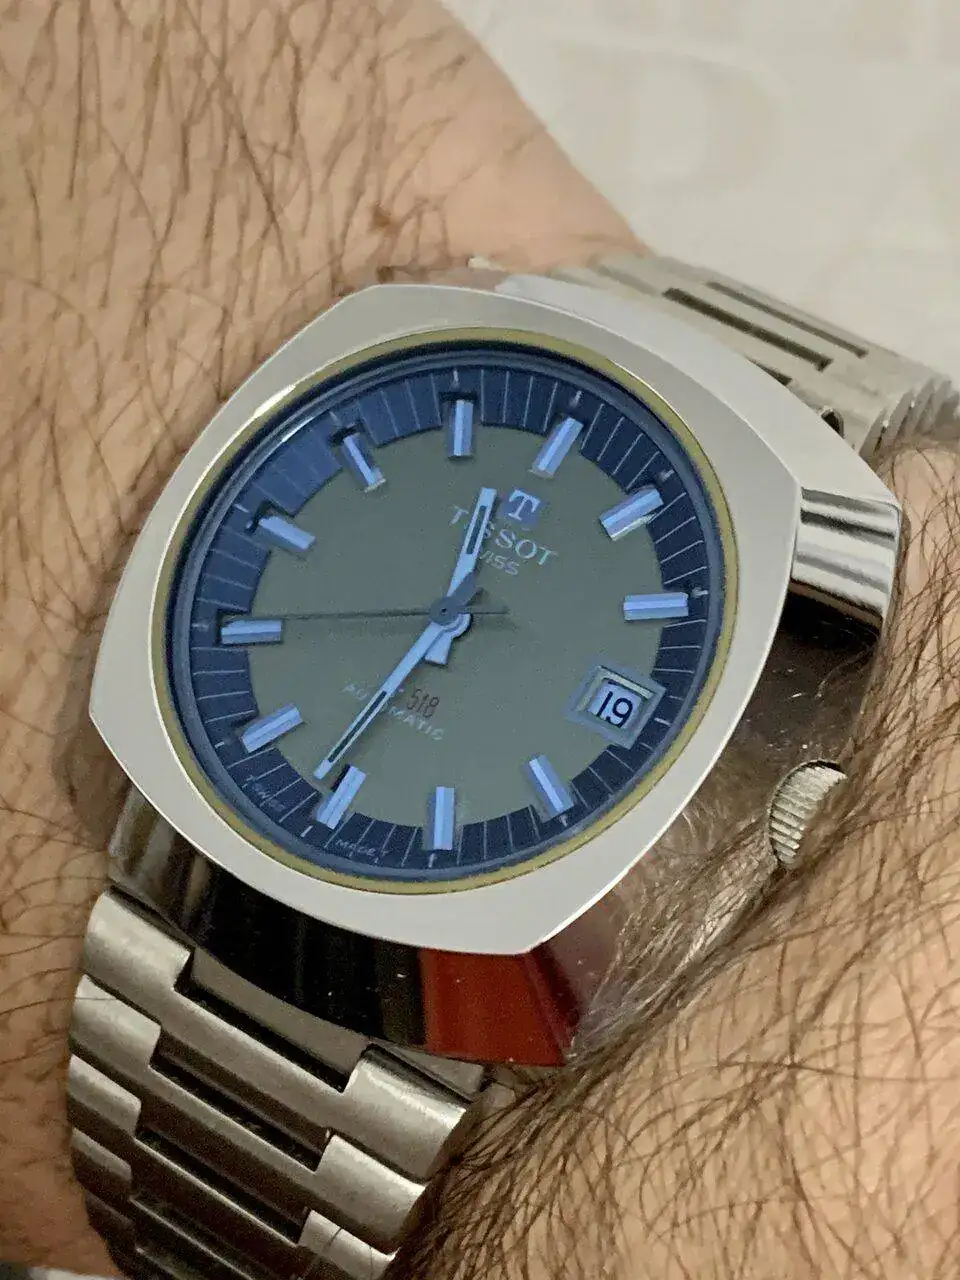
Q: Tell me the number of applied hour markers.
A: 11